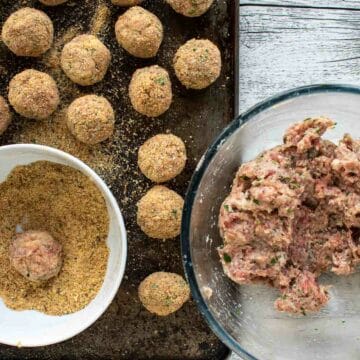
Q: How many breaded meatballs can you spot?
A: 14